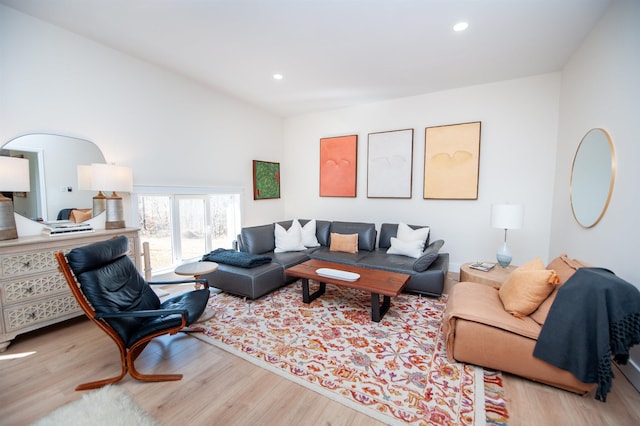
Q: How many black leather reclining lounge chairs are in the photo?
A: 1